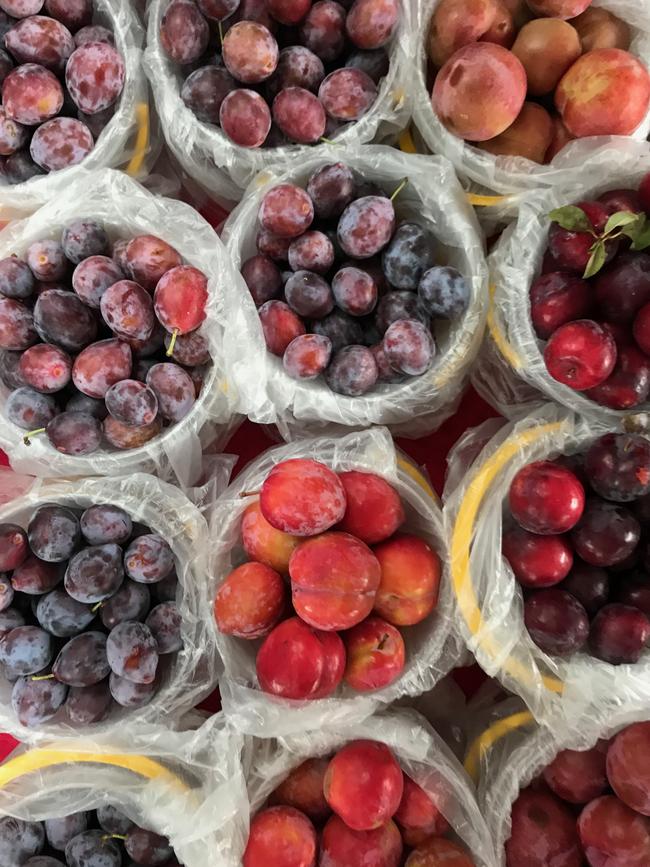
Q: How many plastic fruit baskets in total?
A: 12